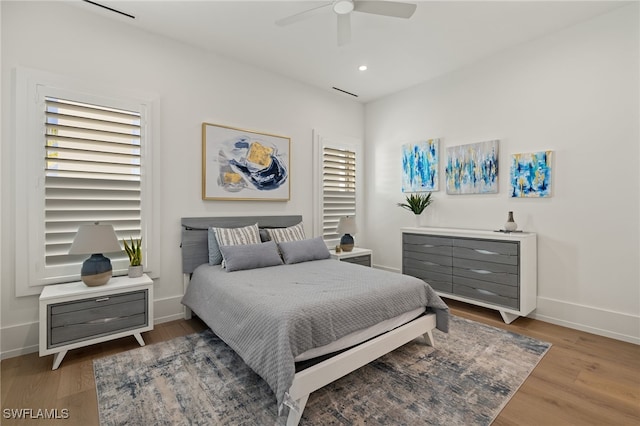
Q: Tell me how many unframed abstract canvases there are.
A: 3